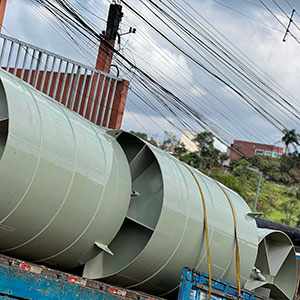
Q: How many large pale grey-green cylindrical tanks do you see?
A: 3